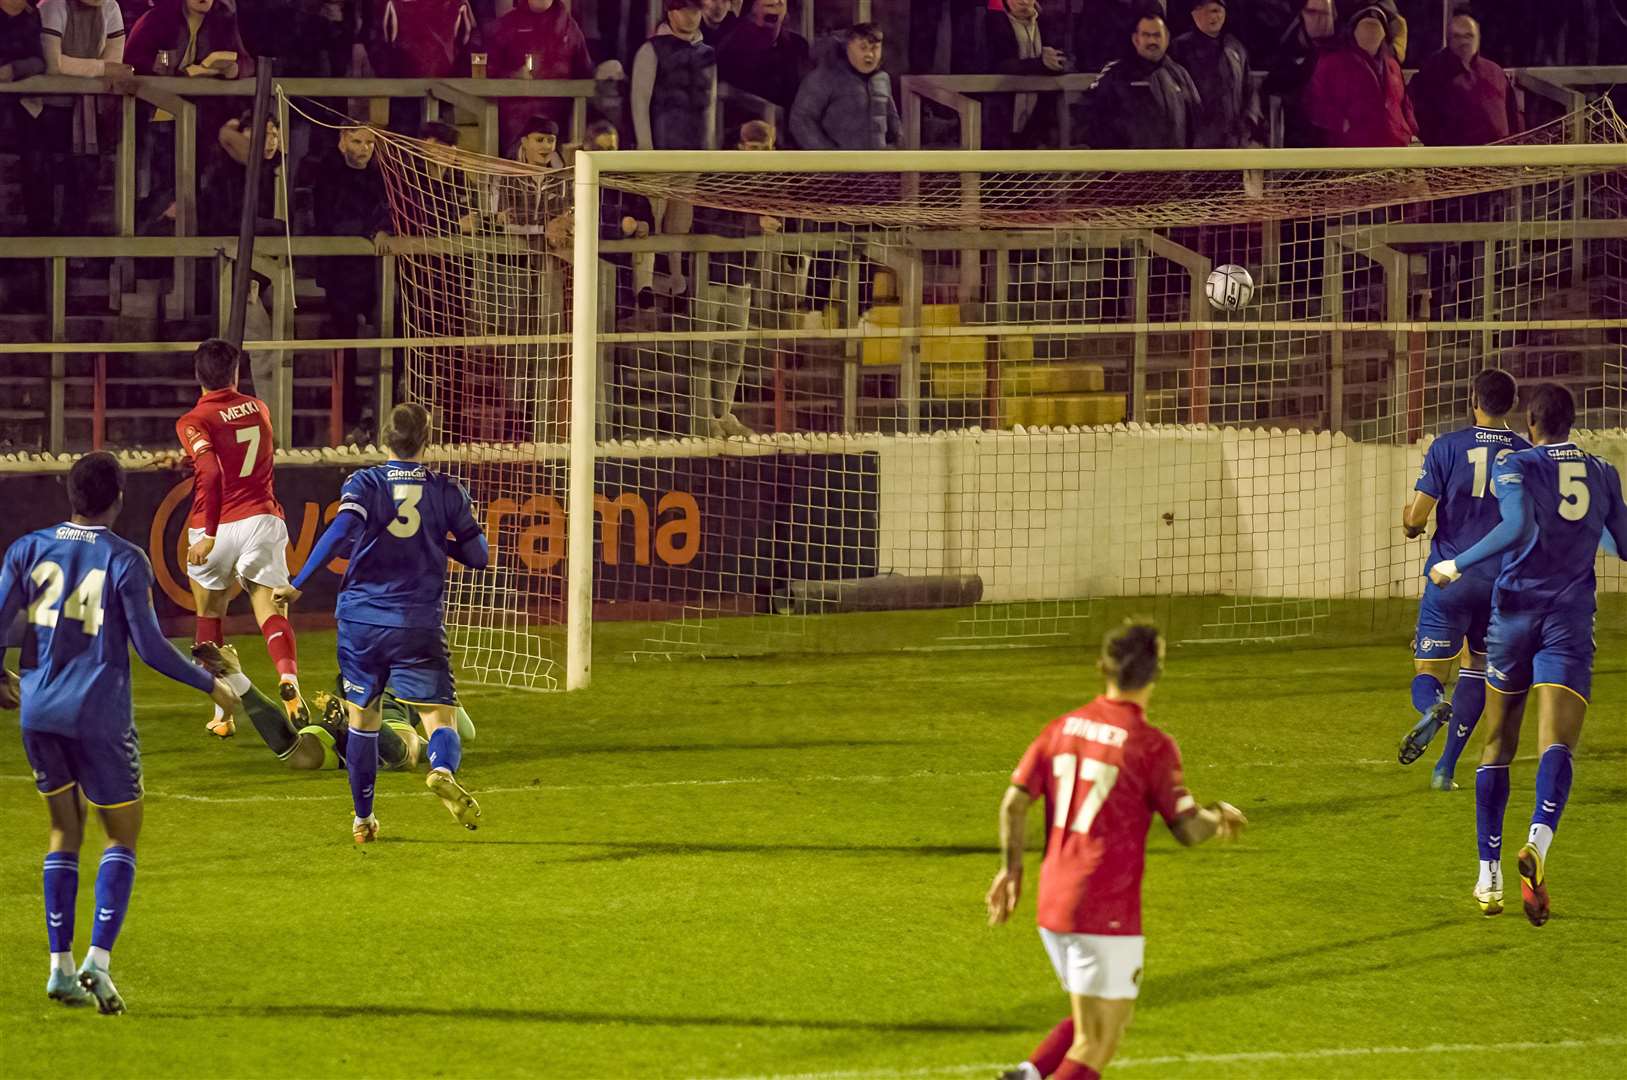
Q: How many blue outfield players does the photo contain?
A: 4